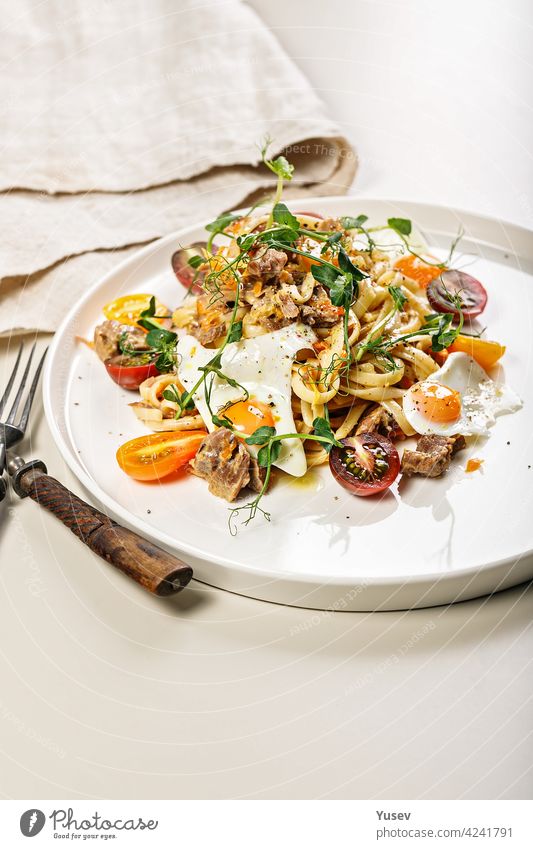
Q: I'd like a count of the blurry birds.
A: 0